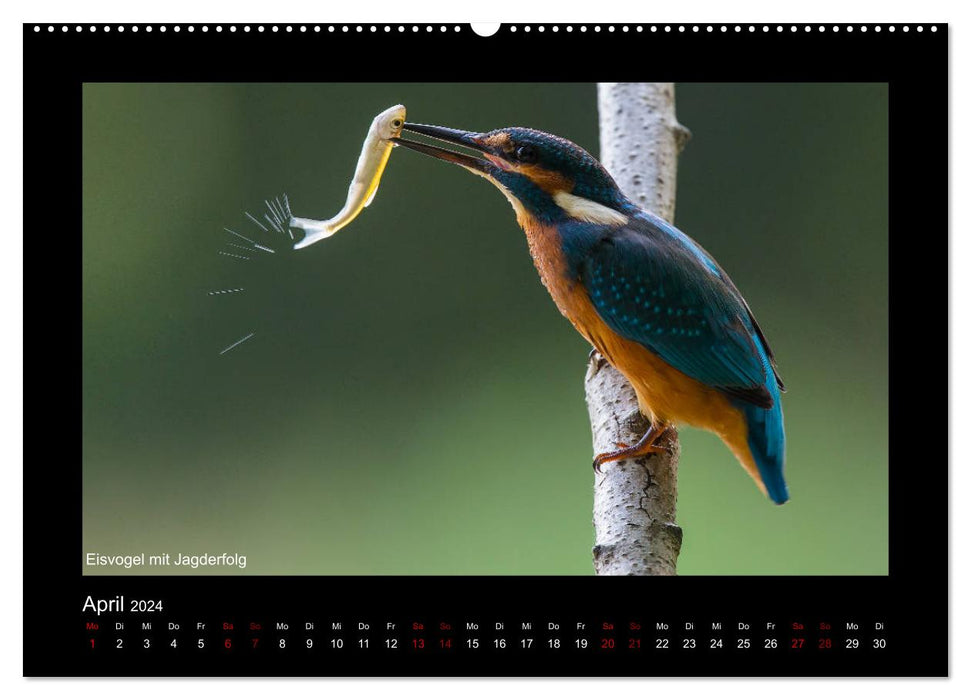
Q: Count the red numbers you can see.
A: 9